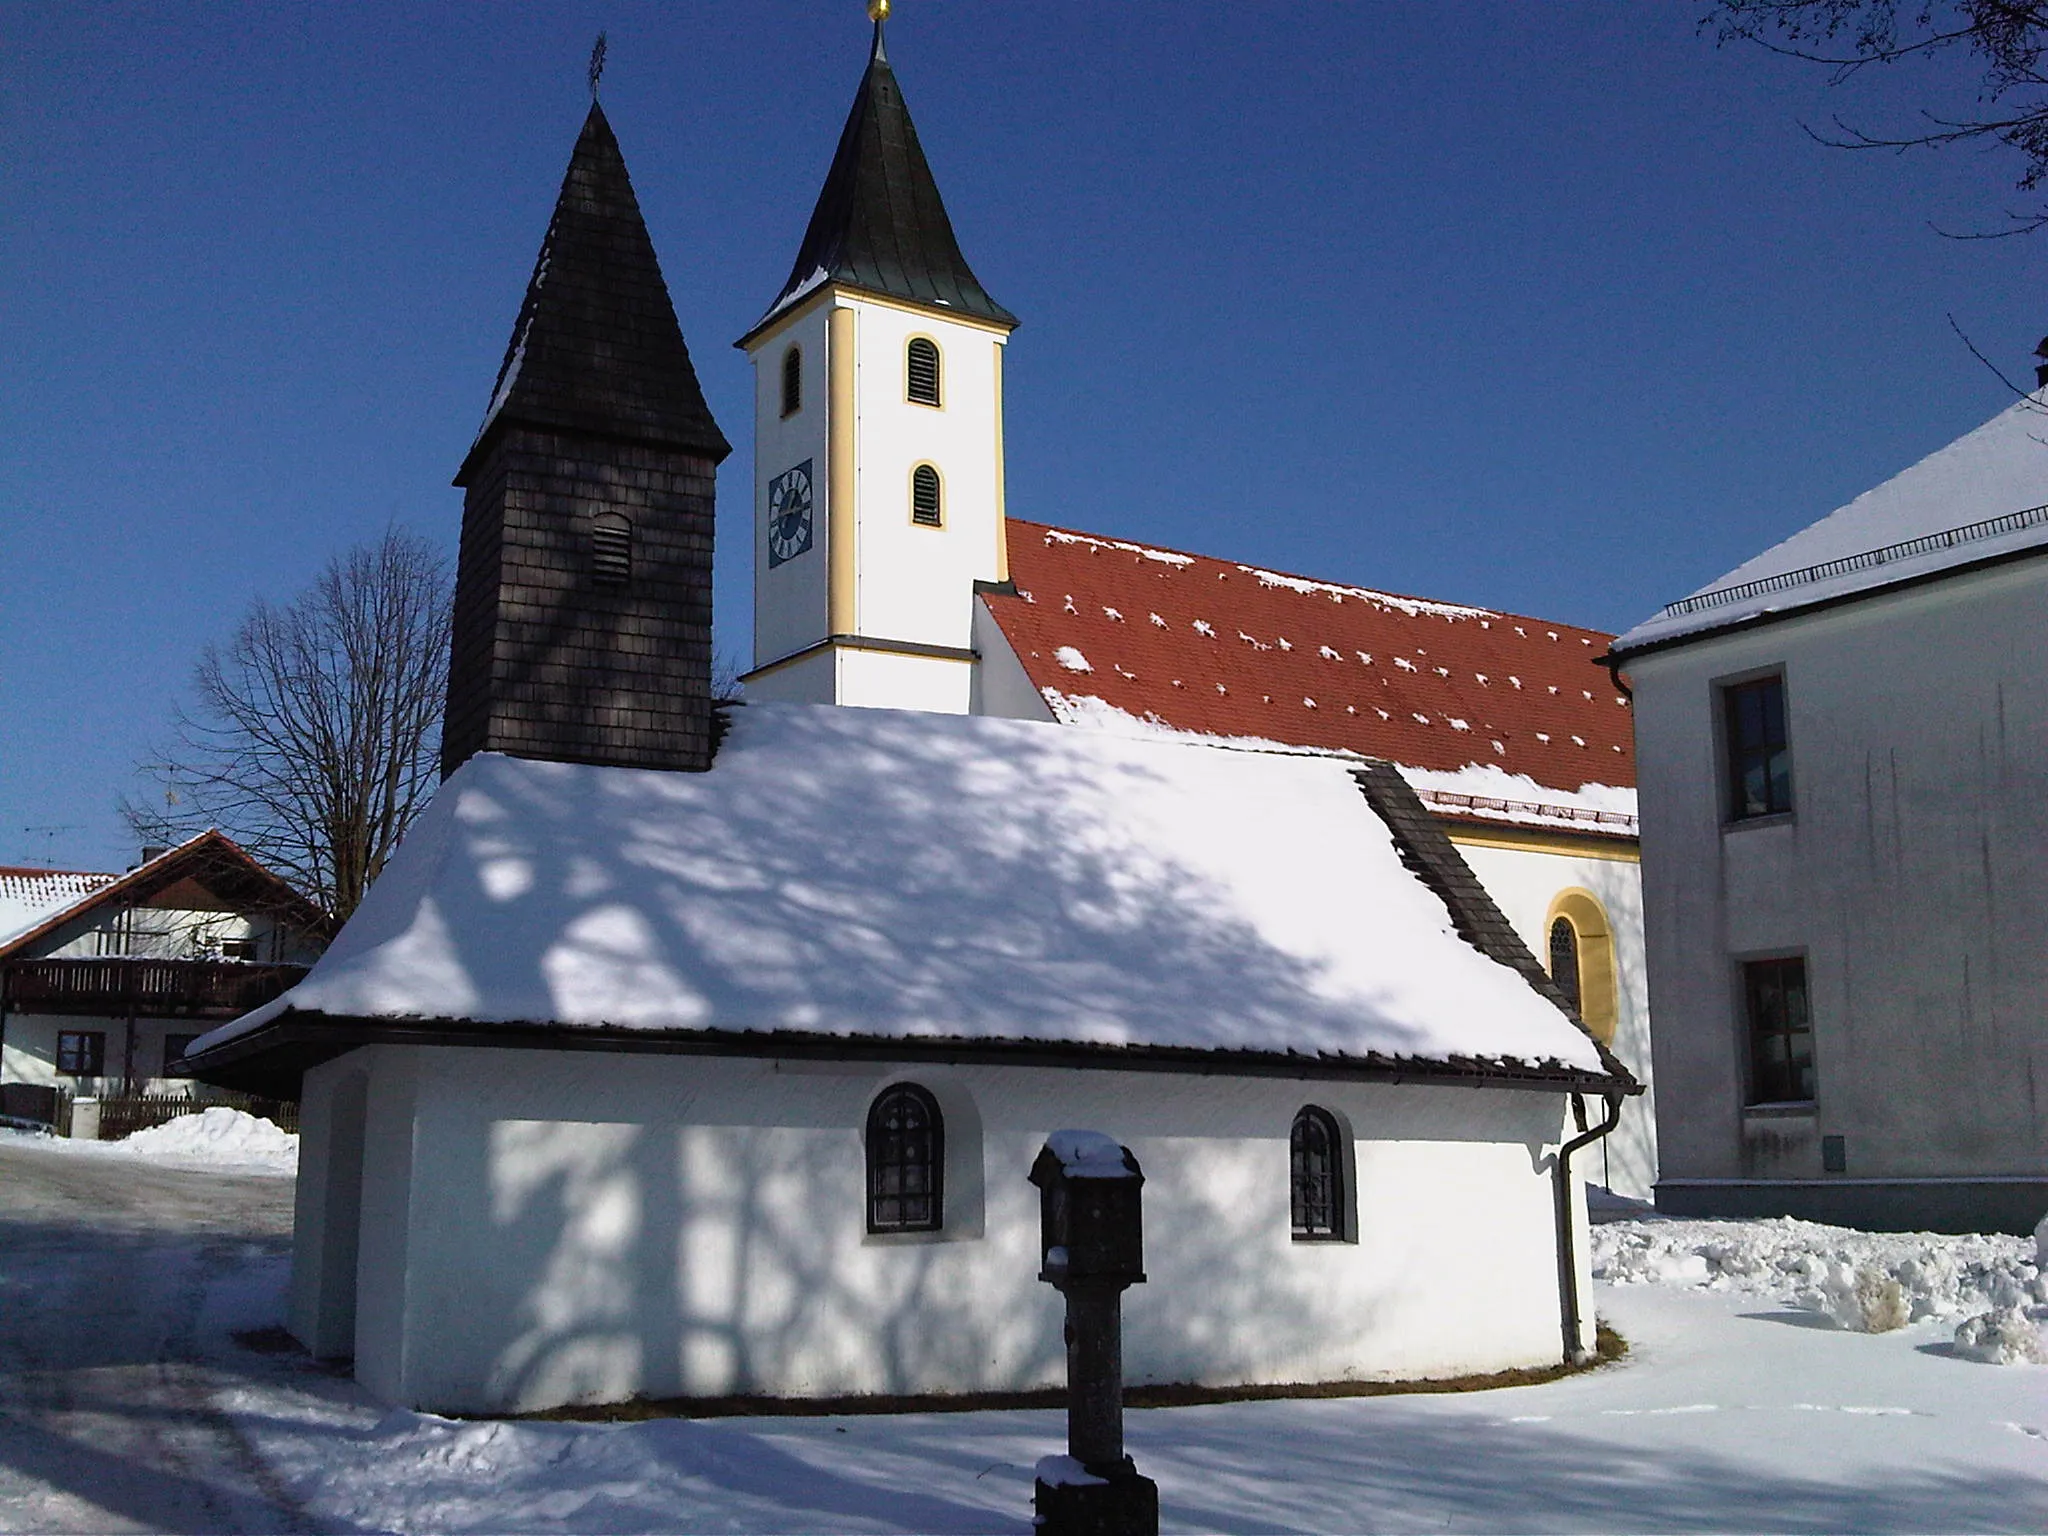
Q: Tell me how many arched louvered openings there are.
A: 4